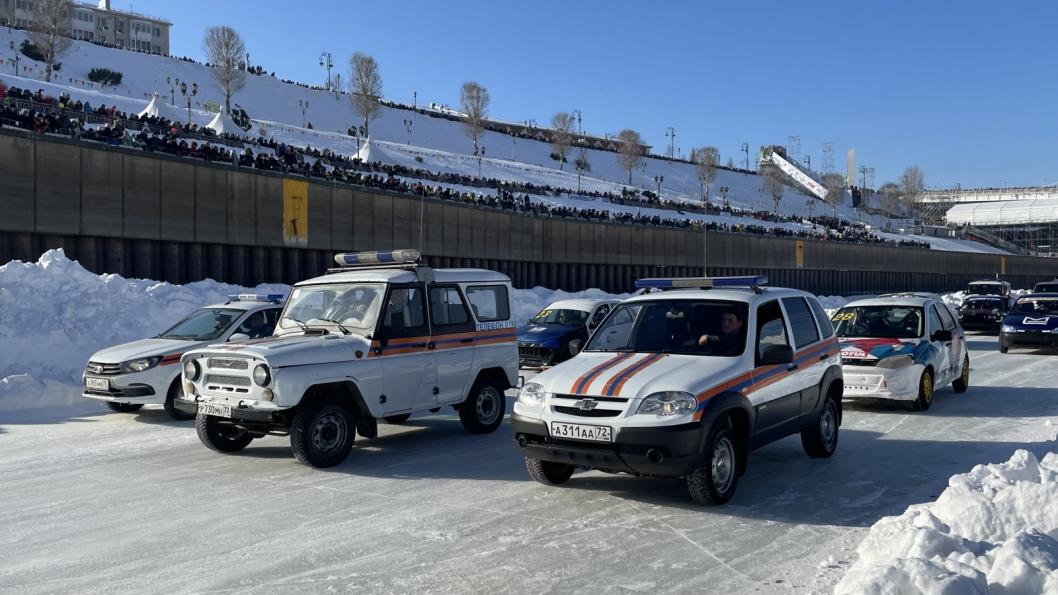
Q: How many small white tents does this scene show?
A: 3